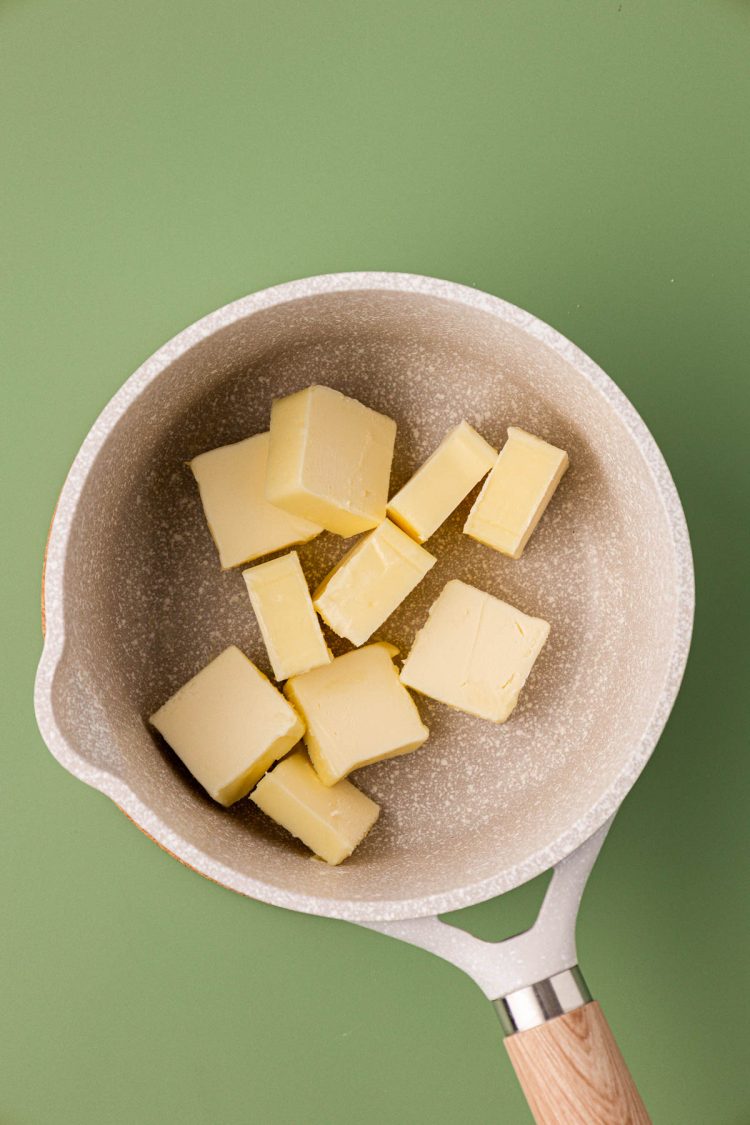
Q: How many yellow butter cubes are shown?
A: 10